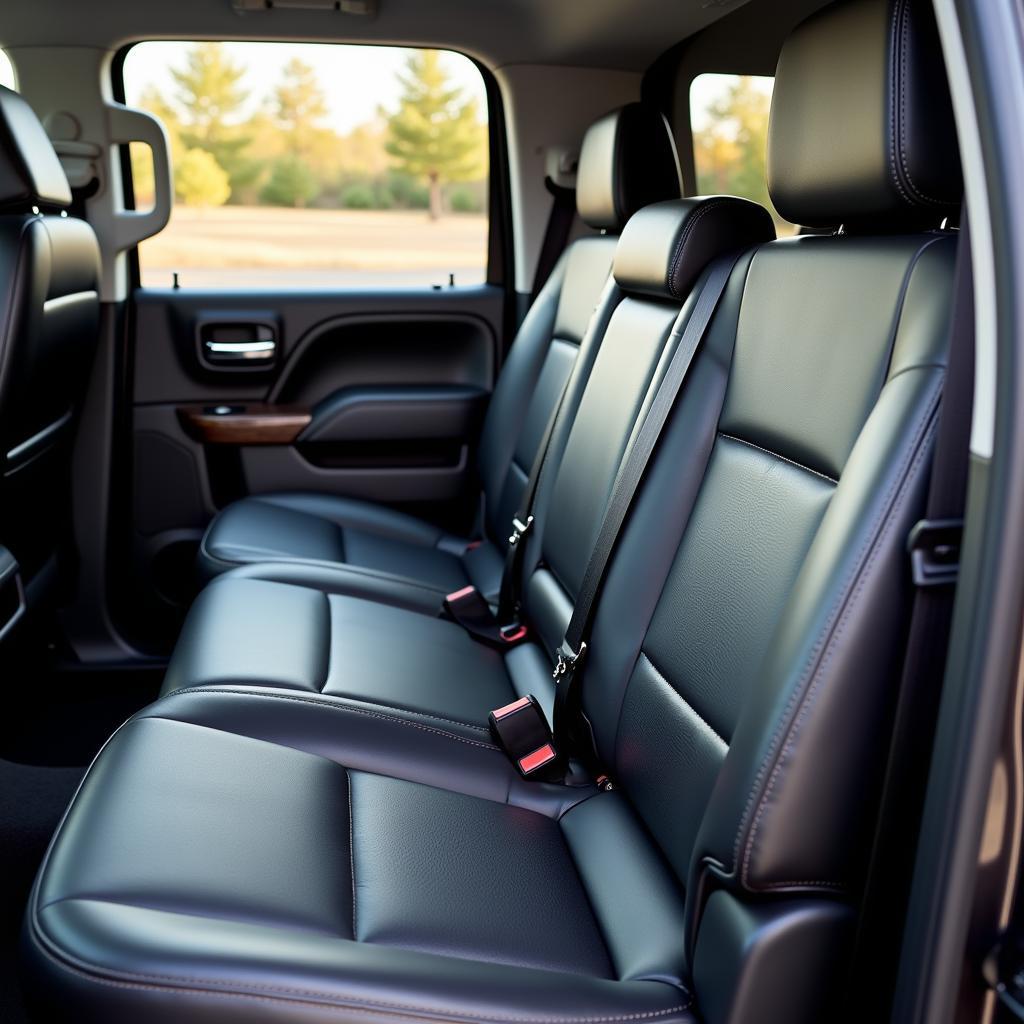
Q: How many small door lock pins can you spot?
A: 2